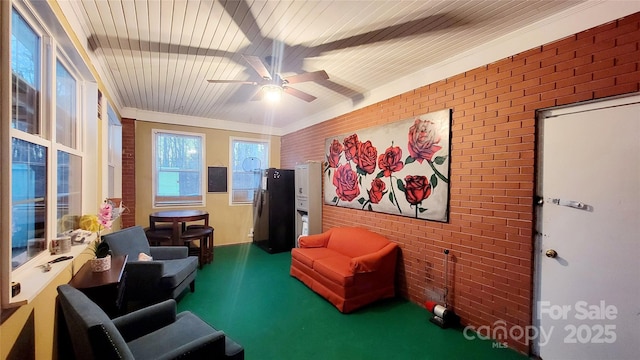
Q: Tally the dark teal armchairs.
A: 2